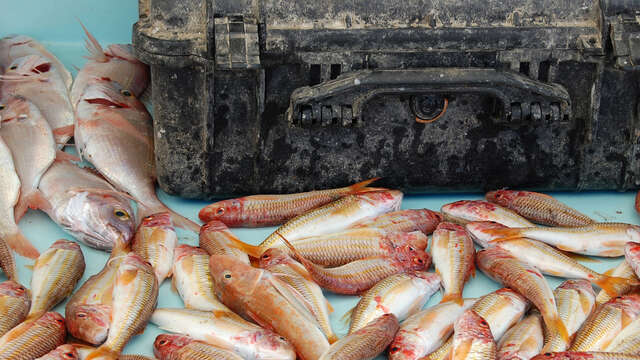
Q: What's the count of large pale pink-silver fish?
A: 7